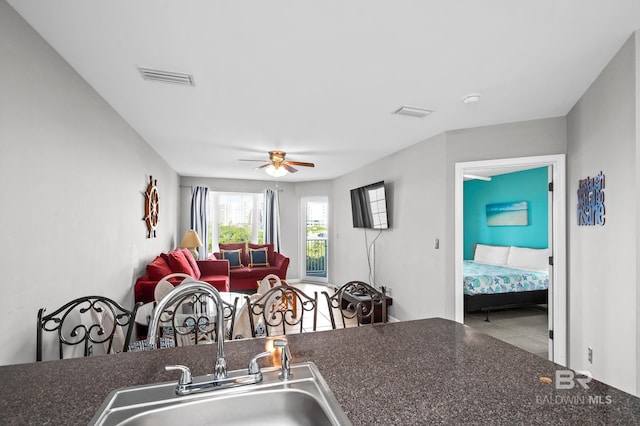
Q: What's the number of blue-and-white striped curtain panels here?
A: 2